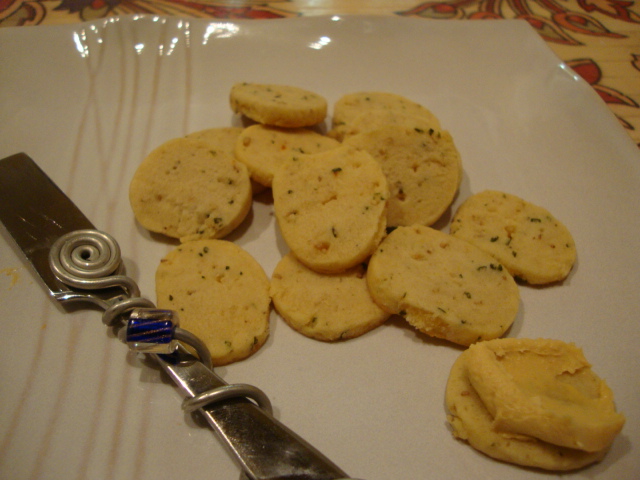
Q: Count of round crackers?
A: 12